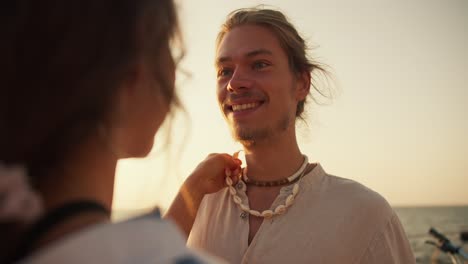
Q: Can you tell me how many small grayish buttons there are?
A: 2